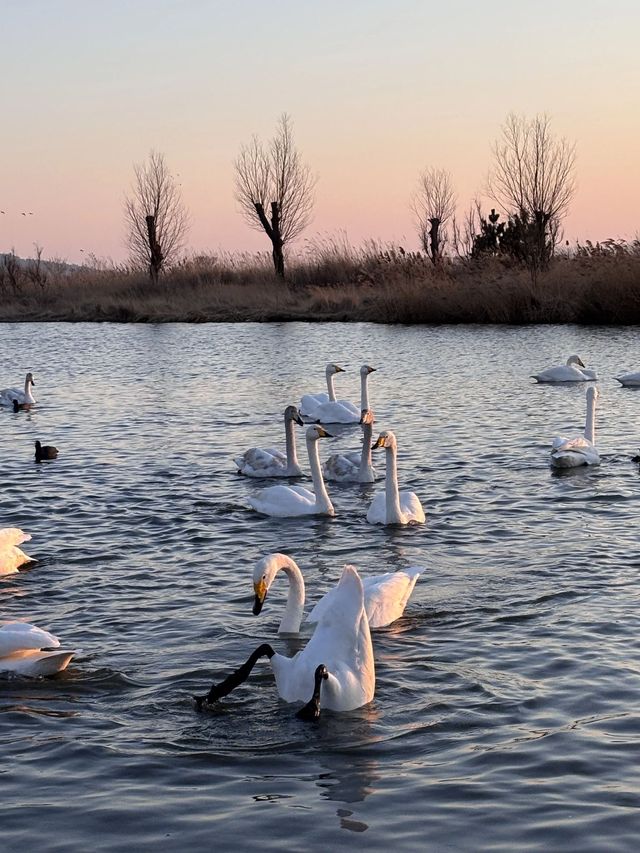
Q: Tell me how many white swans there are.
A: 14